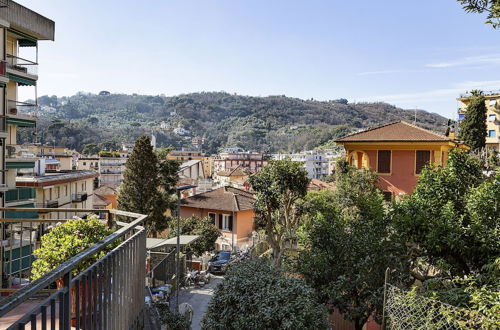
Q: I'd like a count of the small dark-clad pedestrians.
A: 0